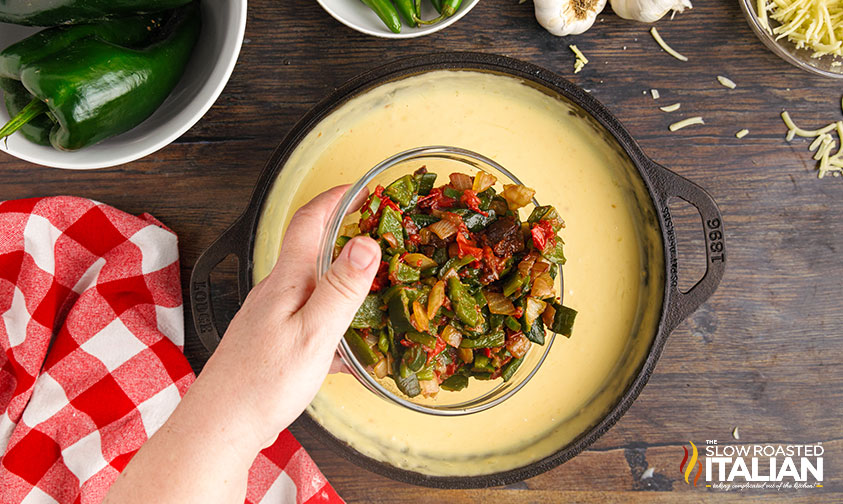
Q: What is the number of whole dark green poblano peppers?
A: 2